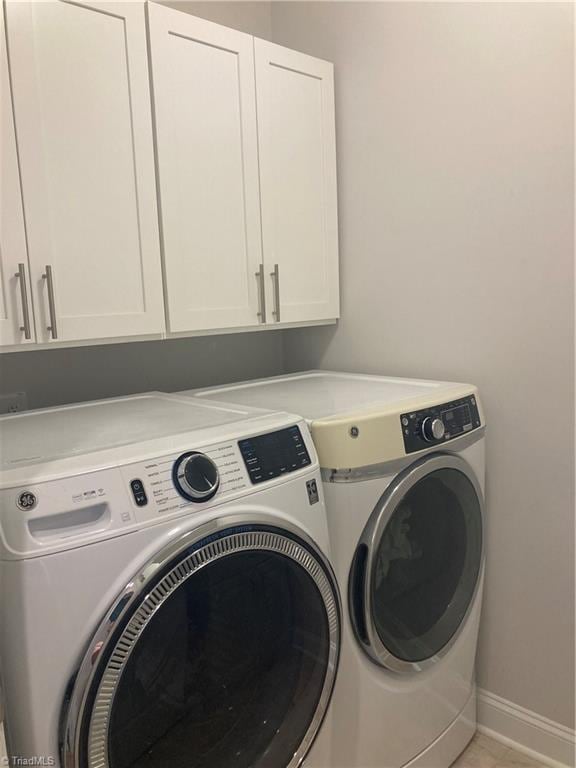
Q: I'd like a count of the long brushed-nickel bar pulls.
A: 4